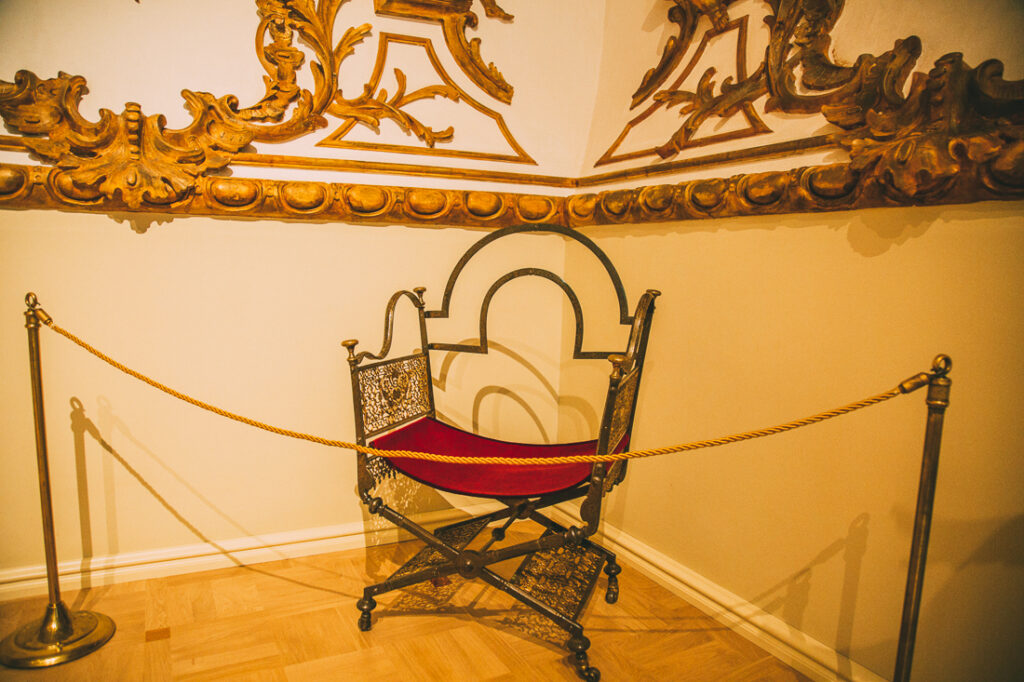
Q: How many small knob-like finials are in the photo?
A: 4